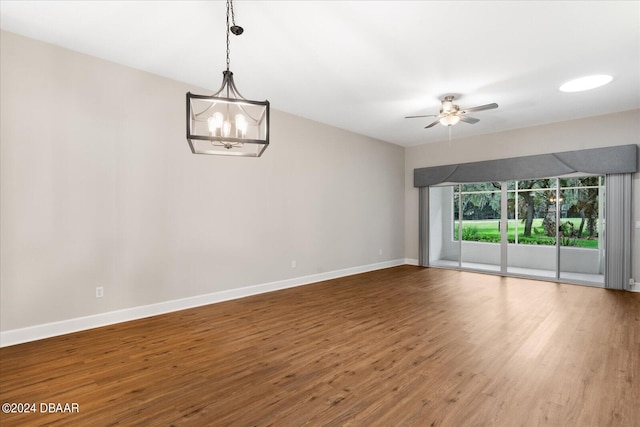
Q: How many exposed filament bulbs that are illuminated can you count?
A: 5